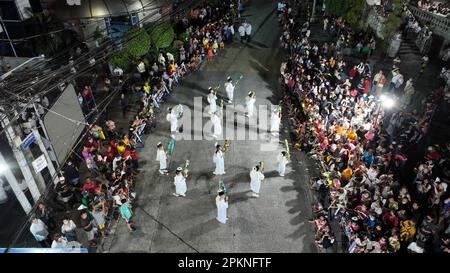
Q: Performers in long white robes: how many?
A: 12